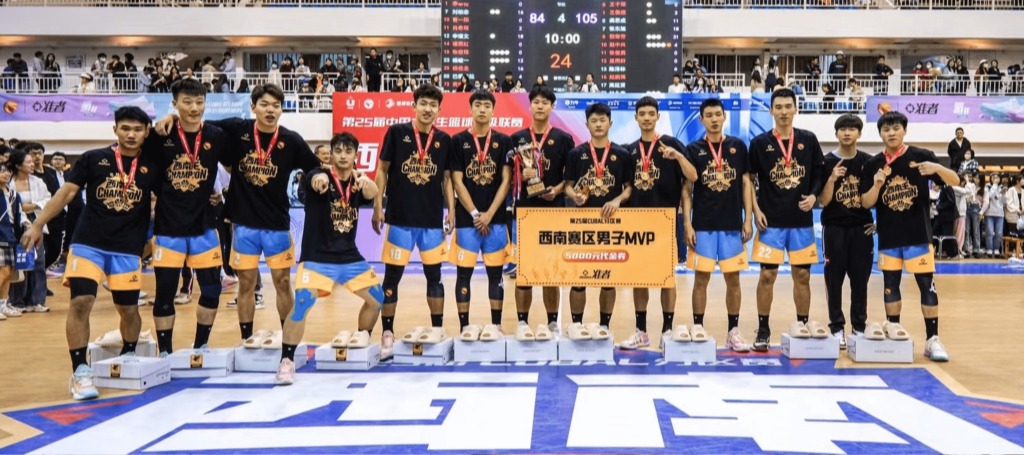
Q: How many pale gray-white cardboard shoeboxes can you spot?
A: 12